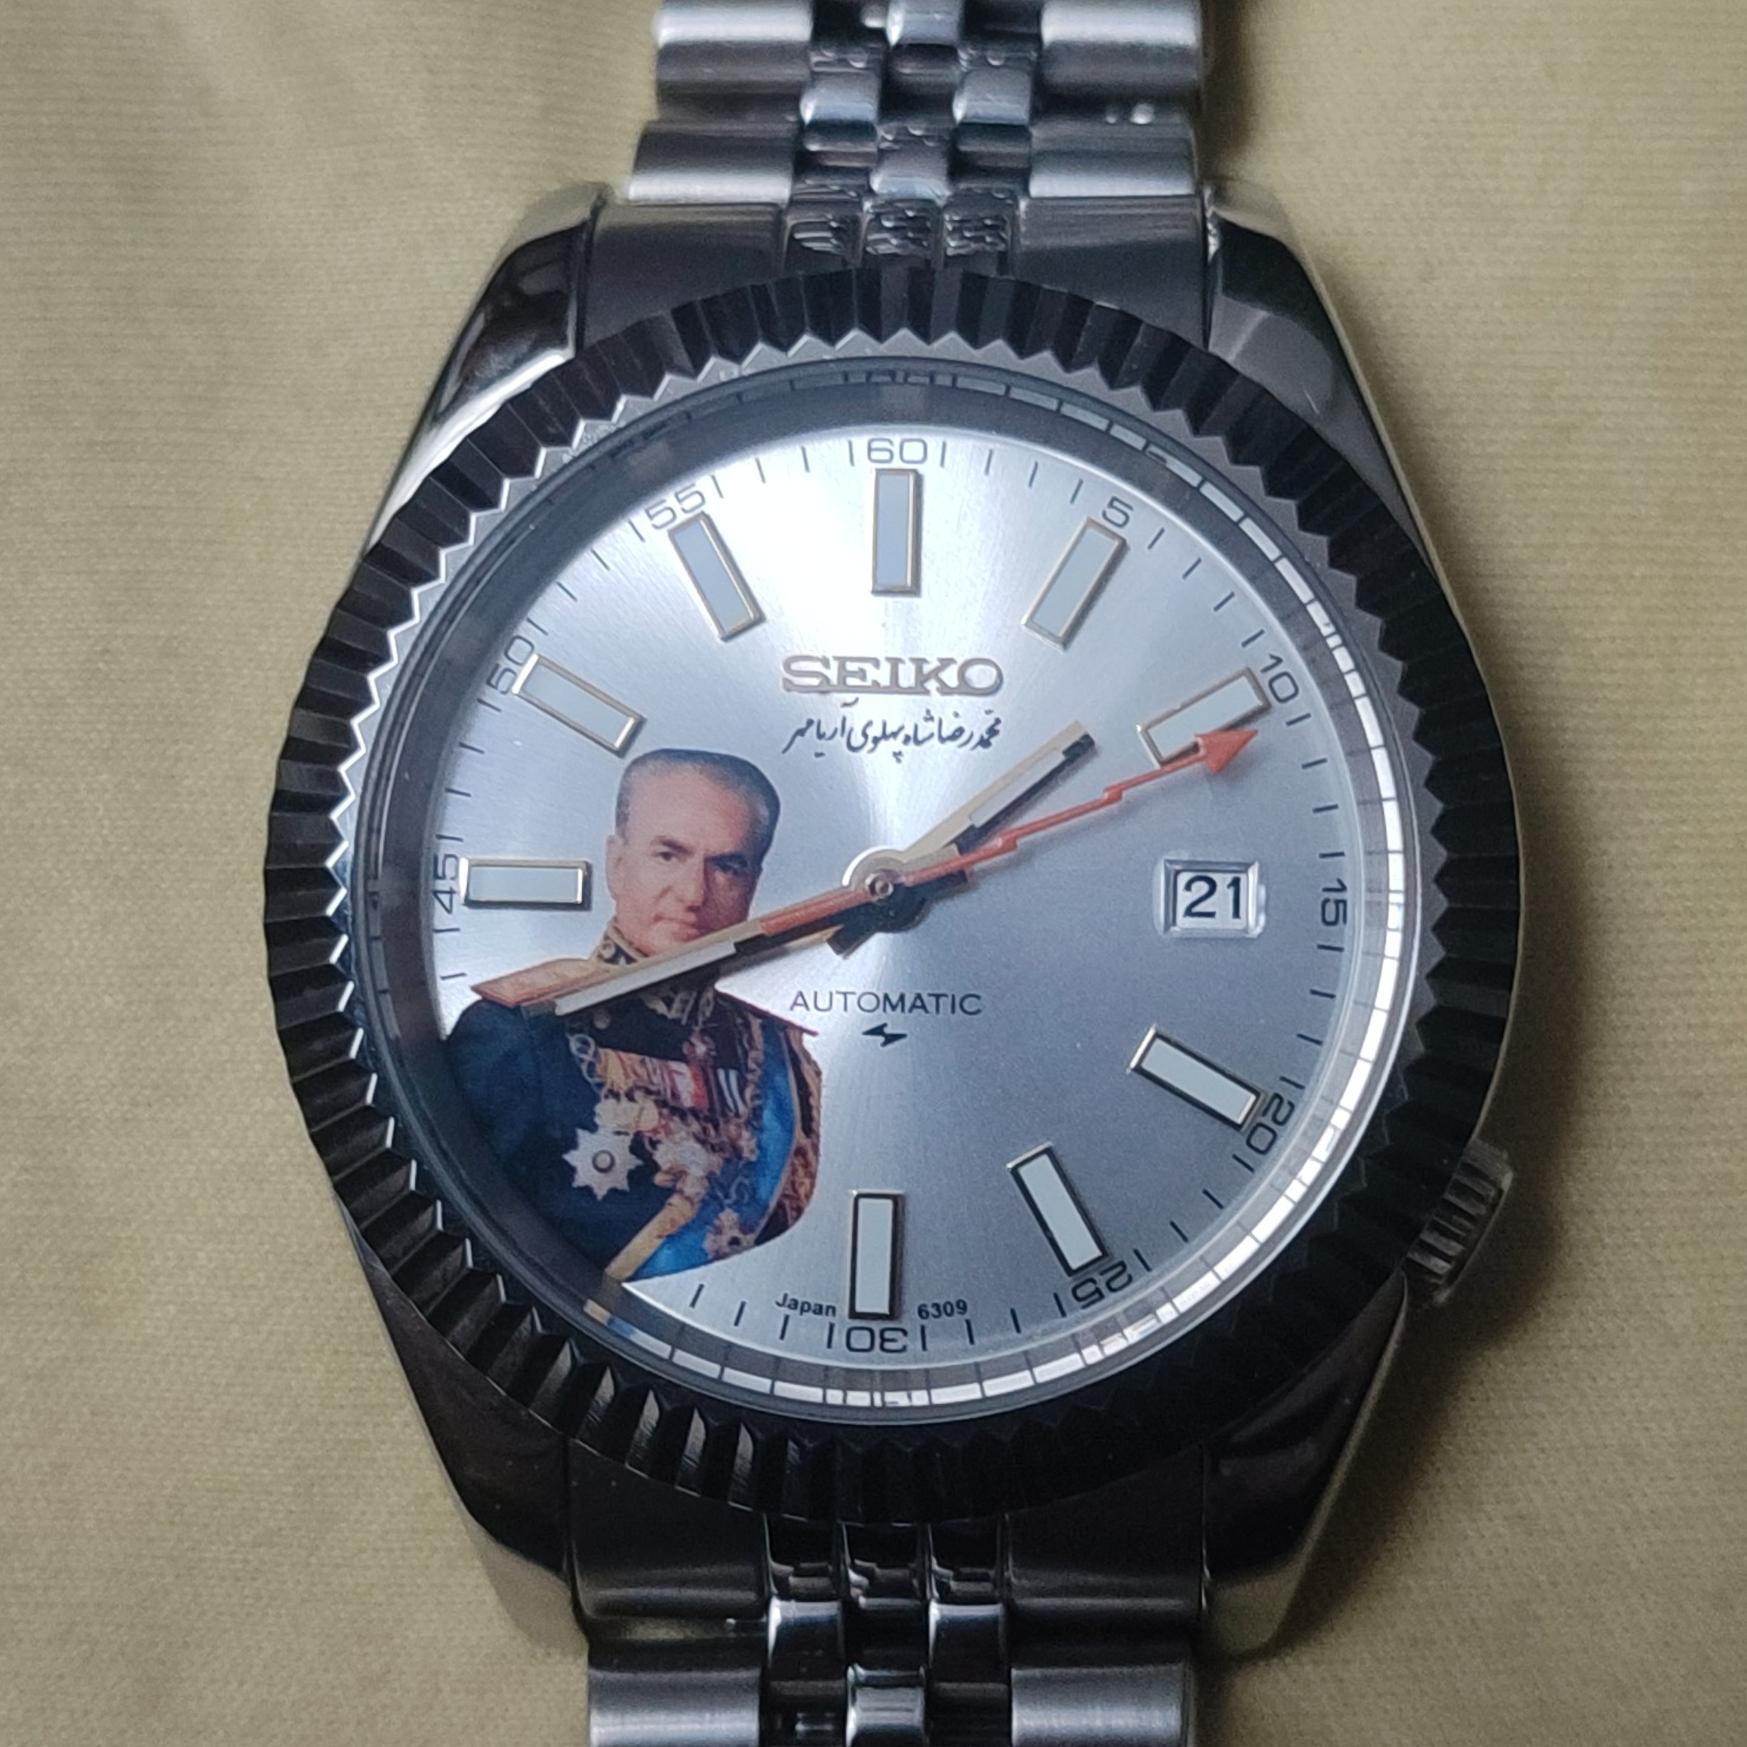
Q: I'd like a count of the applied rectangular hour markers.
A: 9